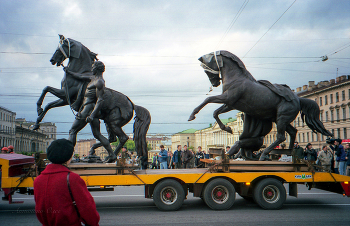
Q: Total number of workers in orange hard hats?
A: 2